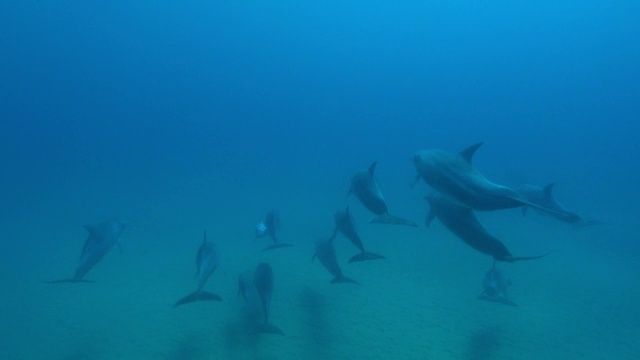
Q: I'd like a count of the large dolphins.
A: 2